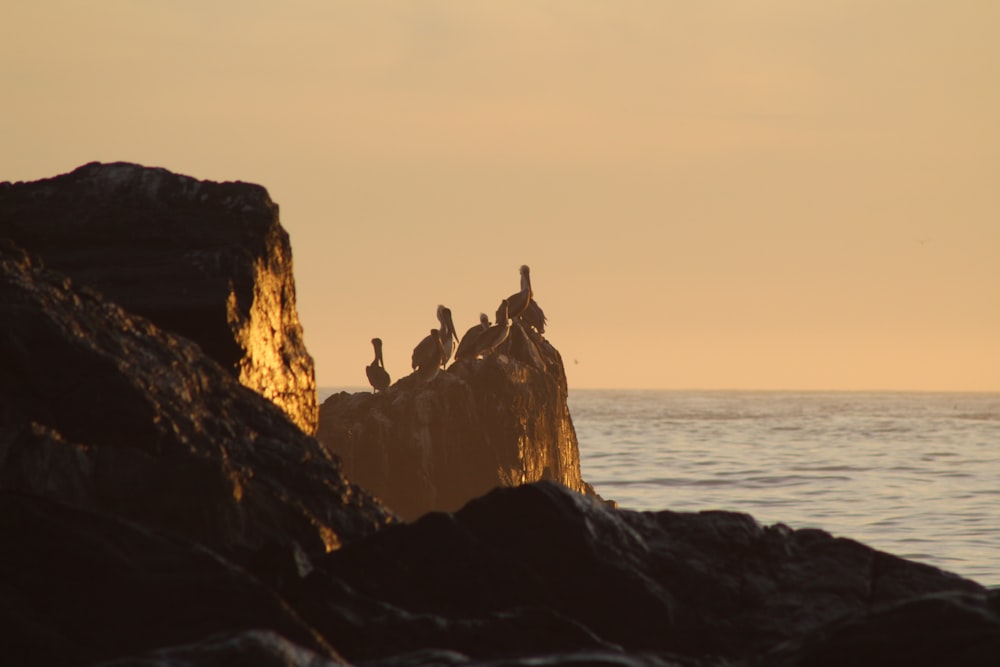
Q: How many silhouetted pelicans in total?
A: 7